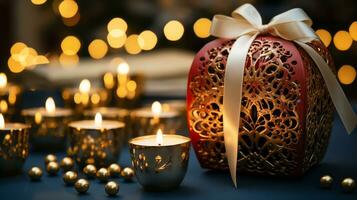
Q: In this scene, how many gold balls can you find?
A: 13